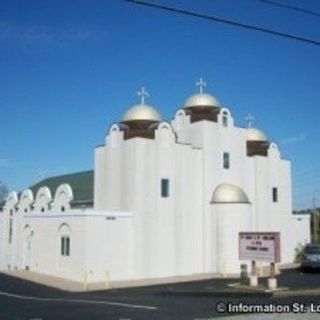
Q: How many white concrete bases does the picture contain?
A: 2